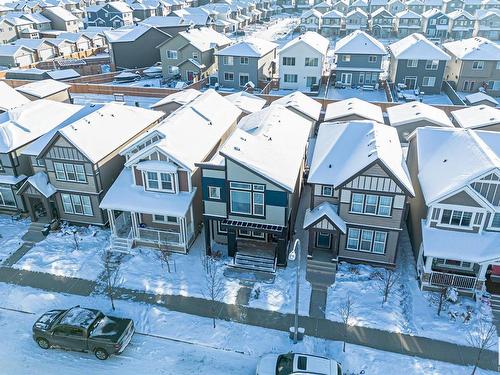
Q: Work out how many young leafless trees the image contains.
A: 8